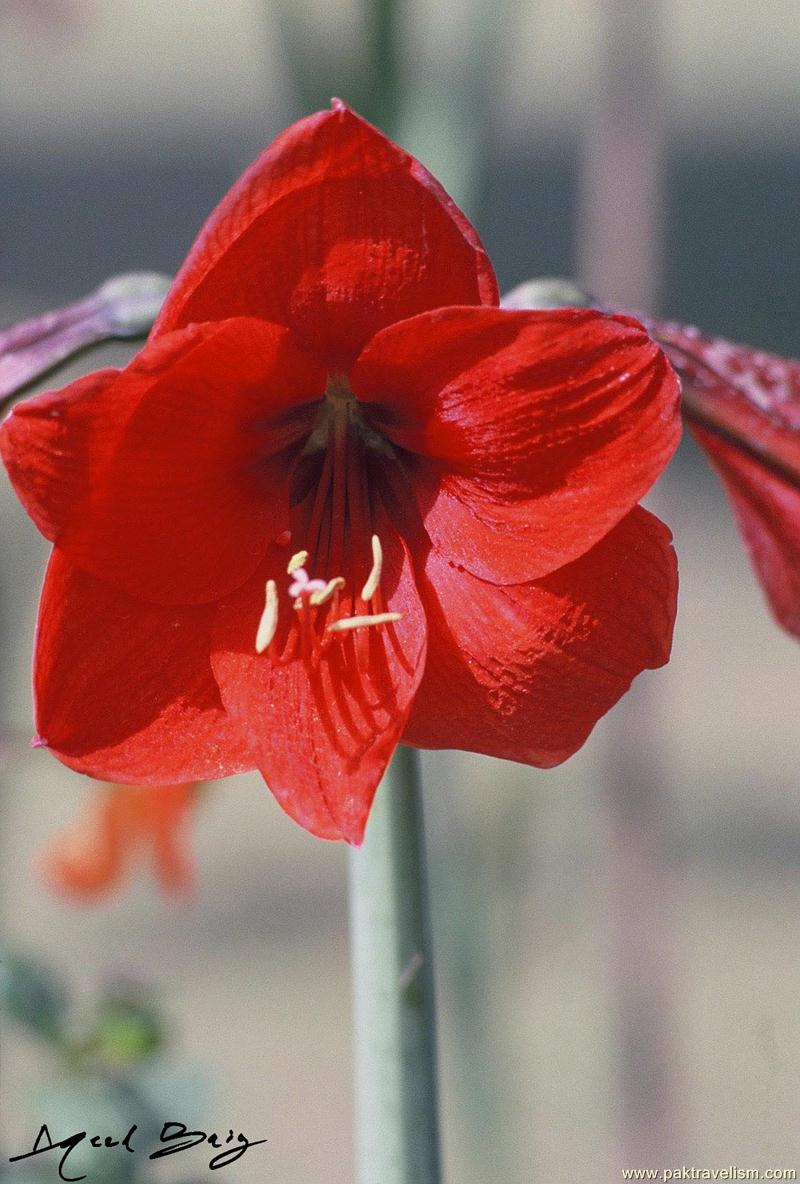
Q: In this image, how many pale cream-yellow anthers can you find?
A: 5